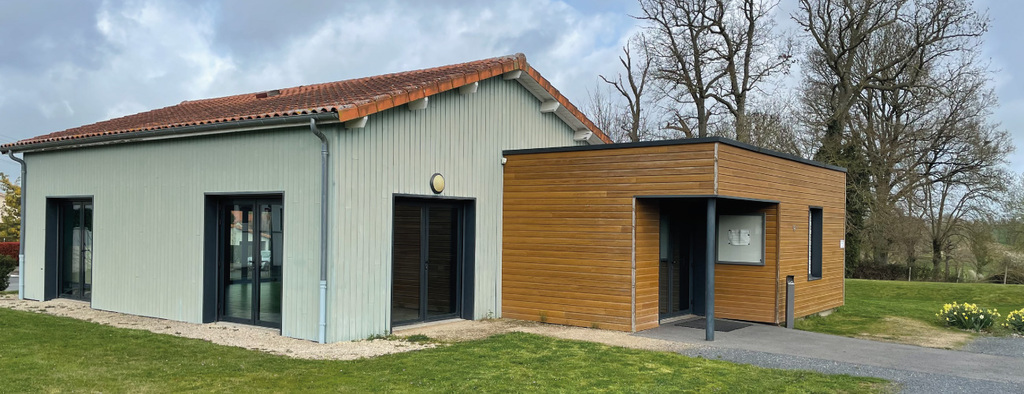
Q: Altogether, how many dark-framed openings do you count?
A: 5